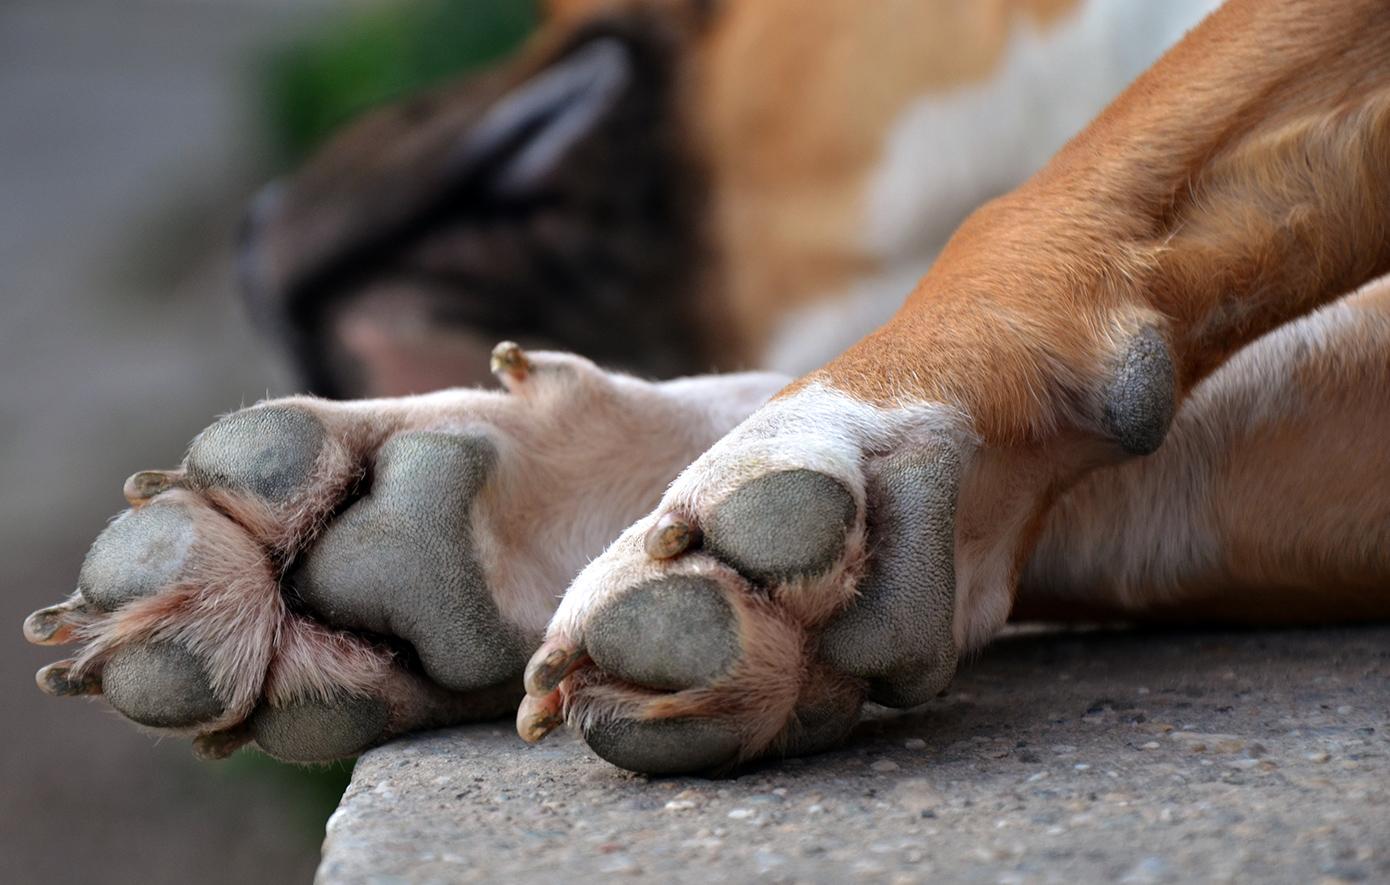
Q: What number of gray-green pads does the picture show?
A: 11